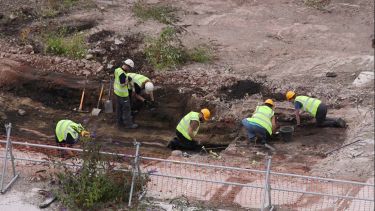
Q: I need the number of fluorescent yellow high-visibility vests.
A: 6